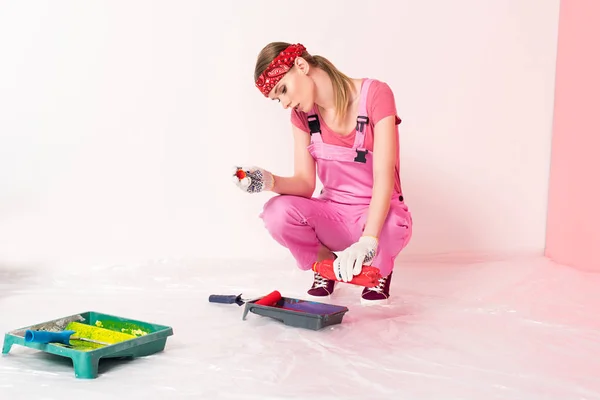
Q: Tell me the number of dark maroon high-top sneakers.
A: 2